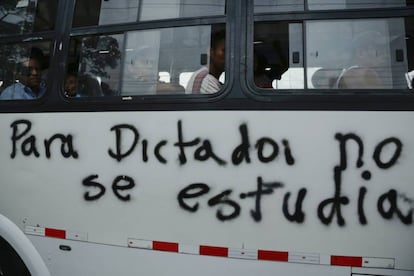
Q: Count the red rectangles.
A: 5